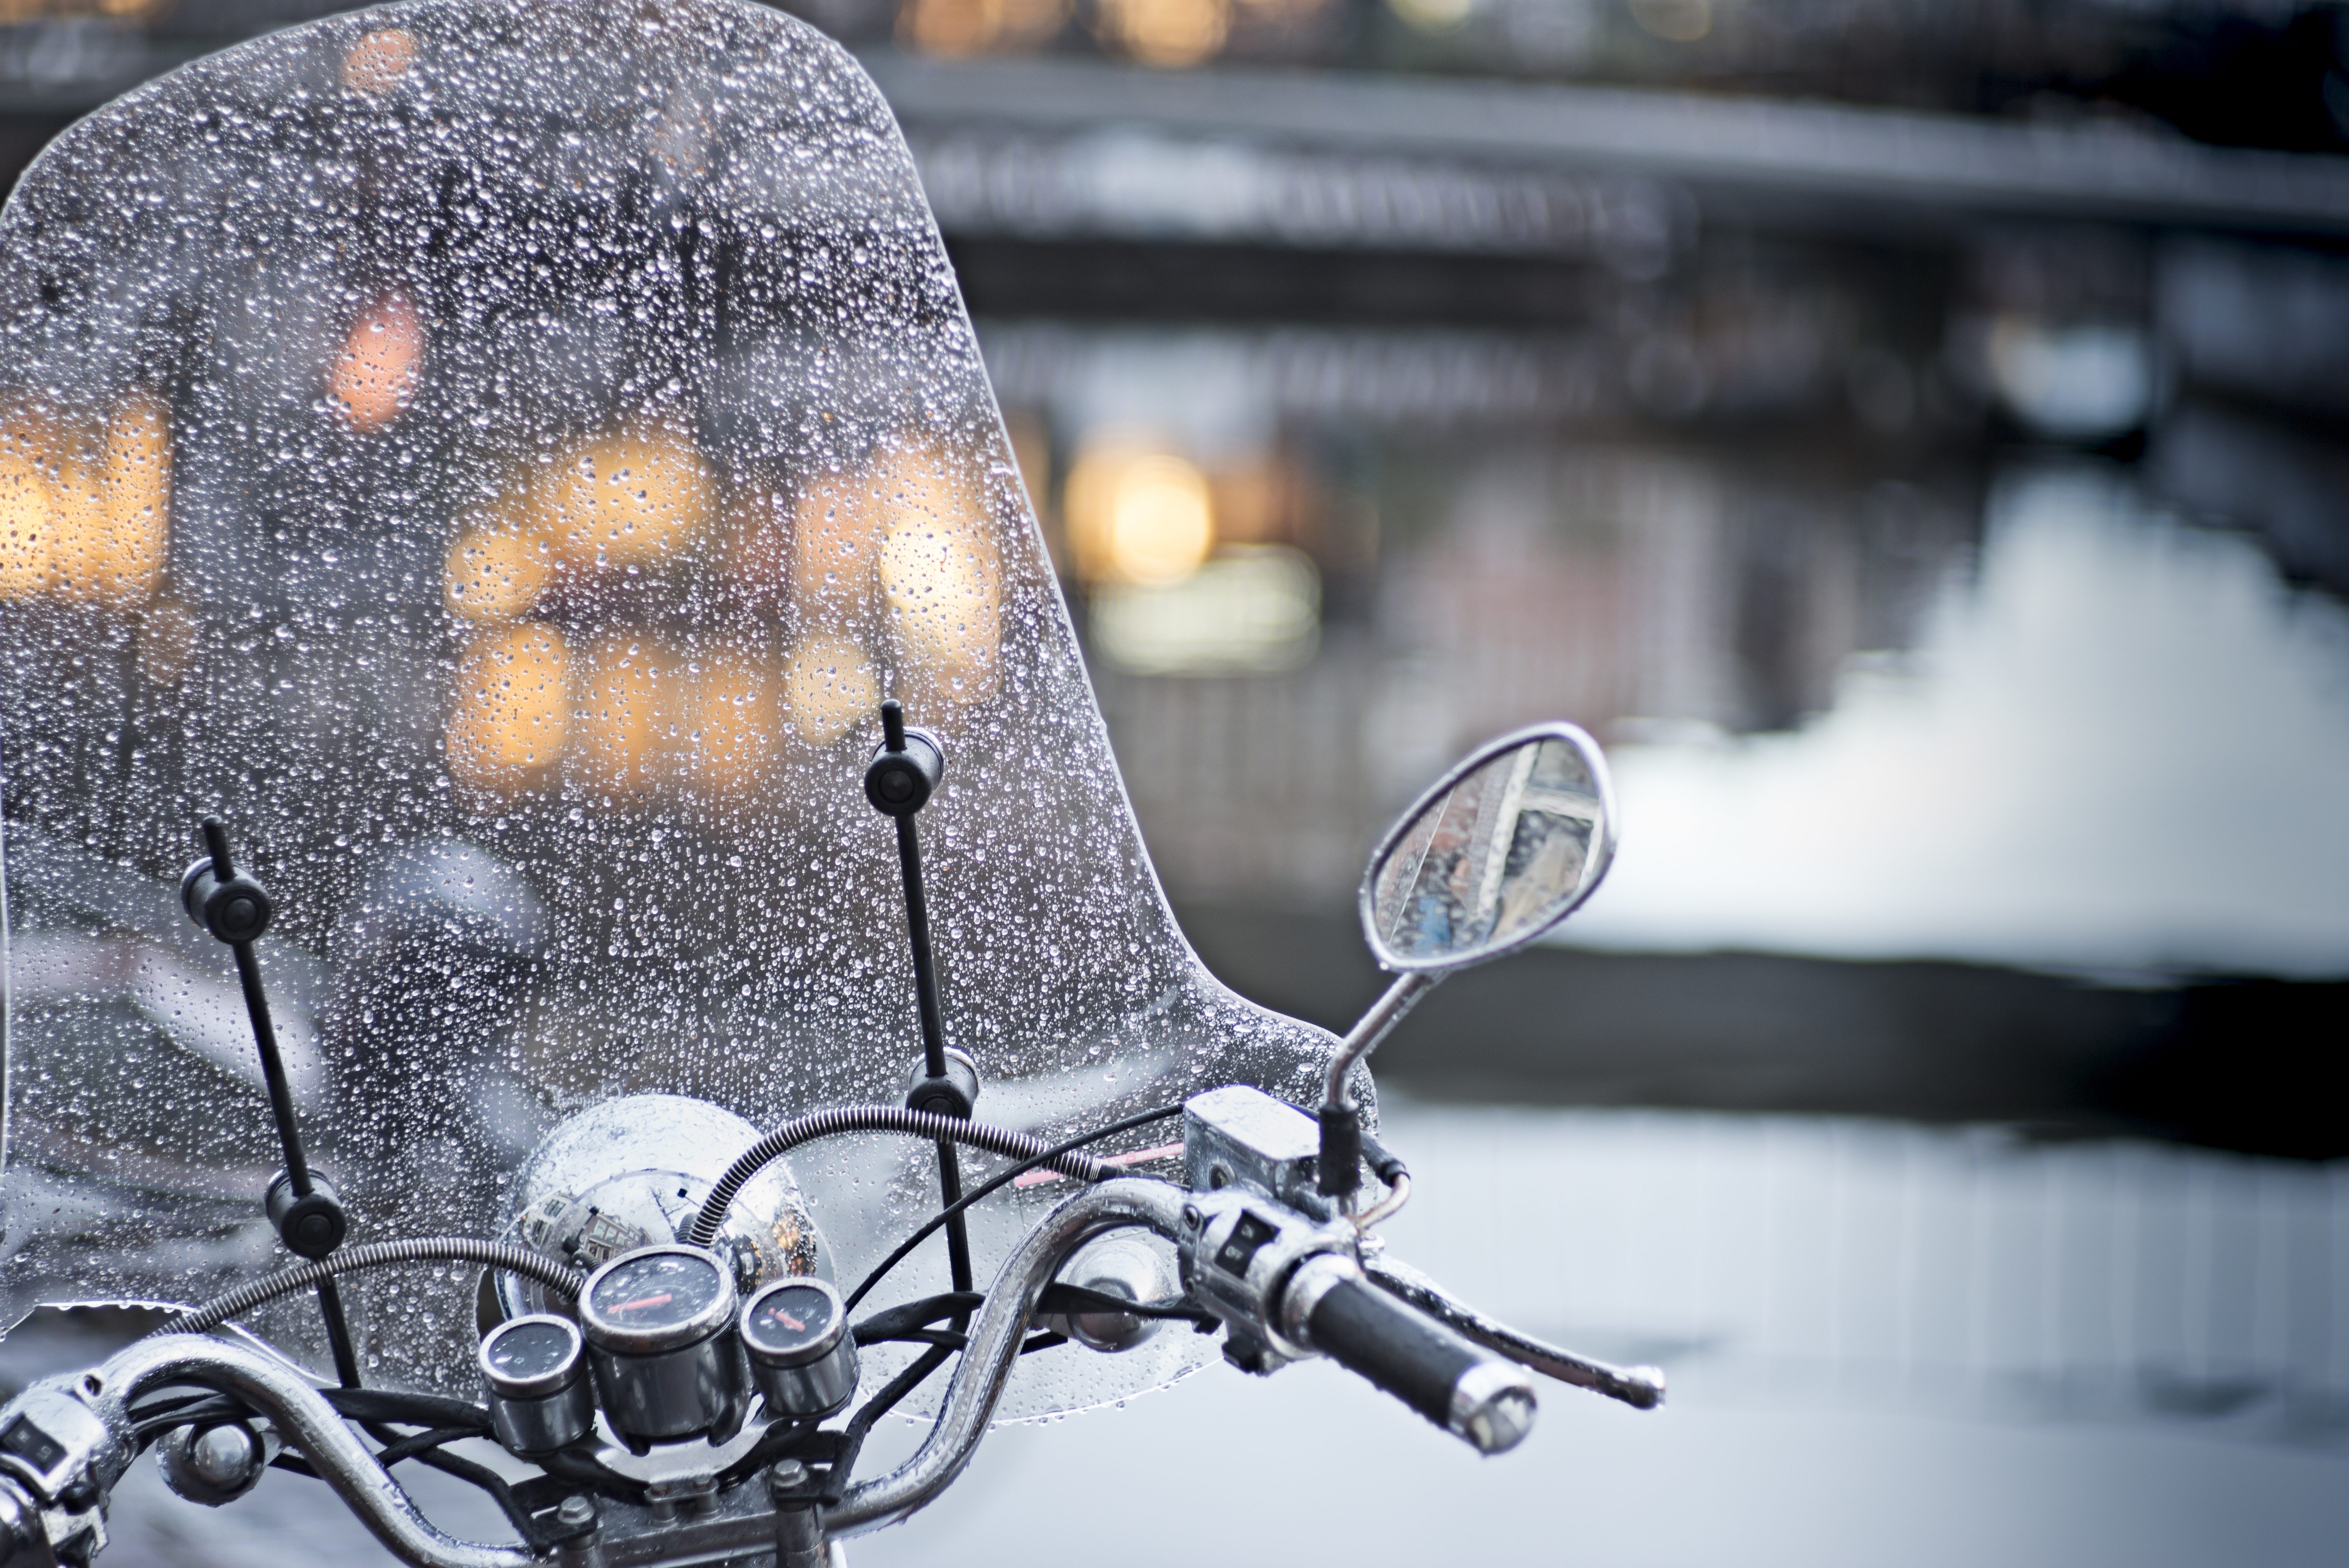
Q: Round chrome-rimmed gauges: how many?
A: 3